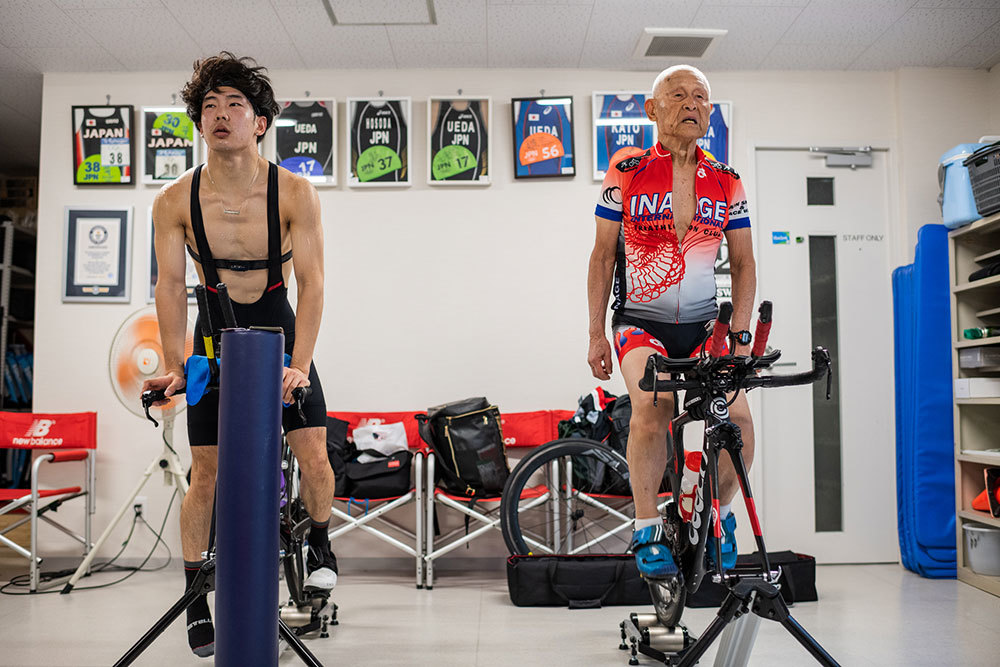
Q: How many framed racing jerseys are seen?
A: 8